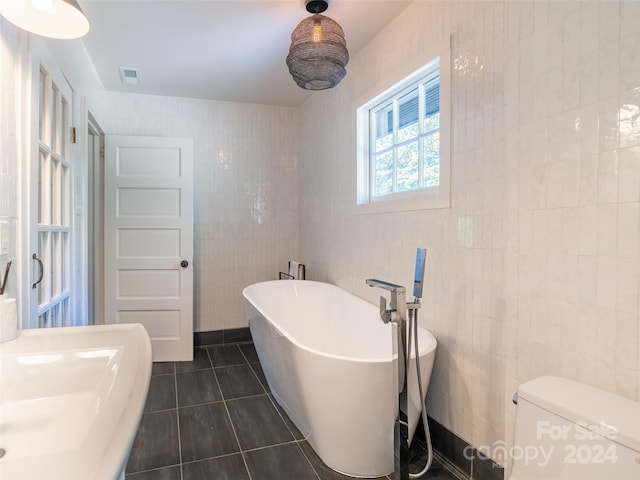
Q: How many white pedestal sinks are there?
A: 1